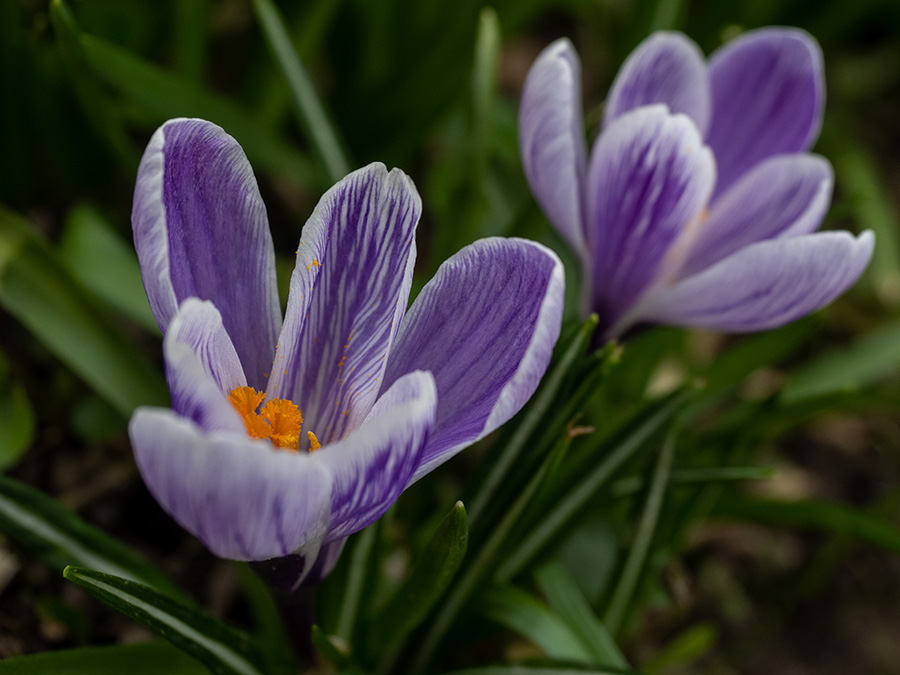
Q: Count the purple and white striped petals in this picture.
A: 12